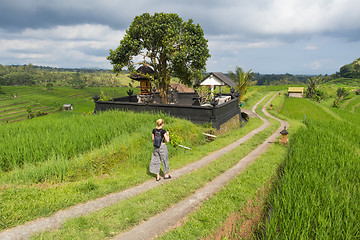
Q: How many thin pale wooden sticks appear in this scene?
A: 2